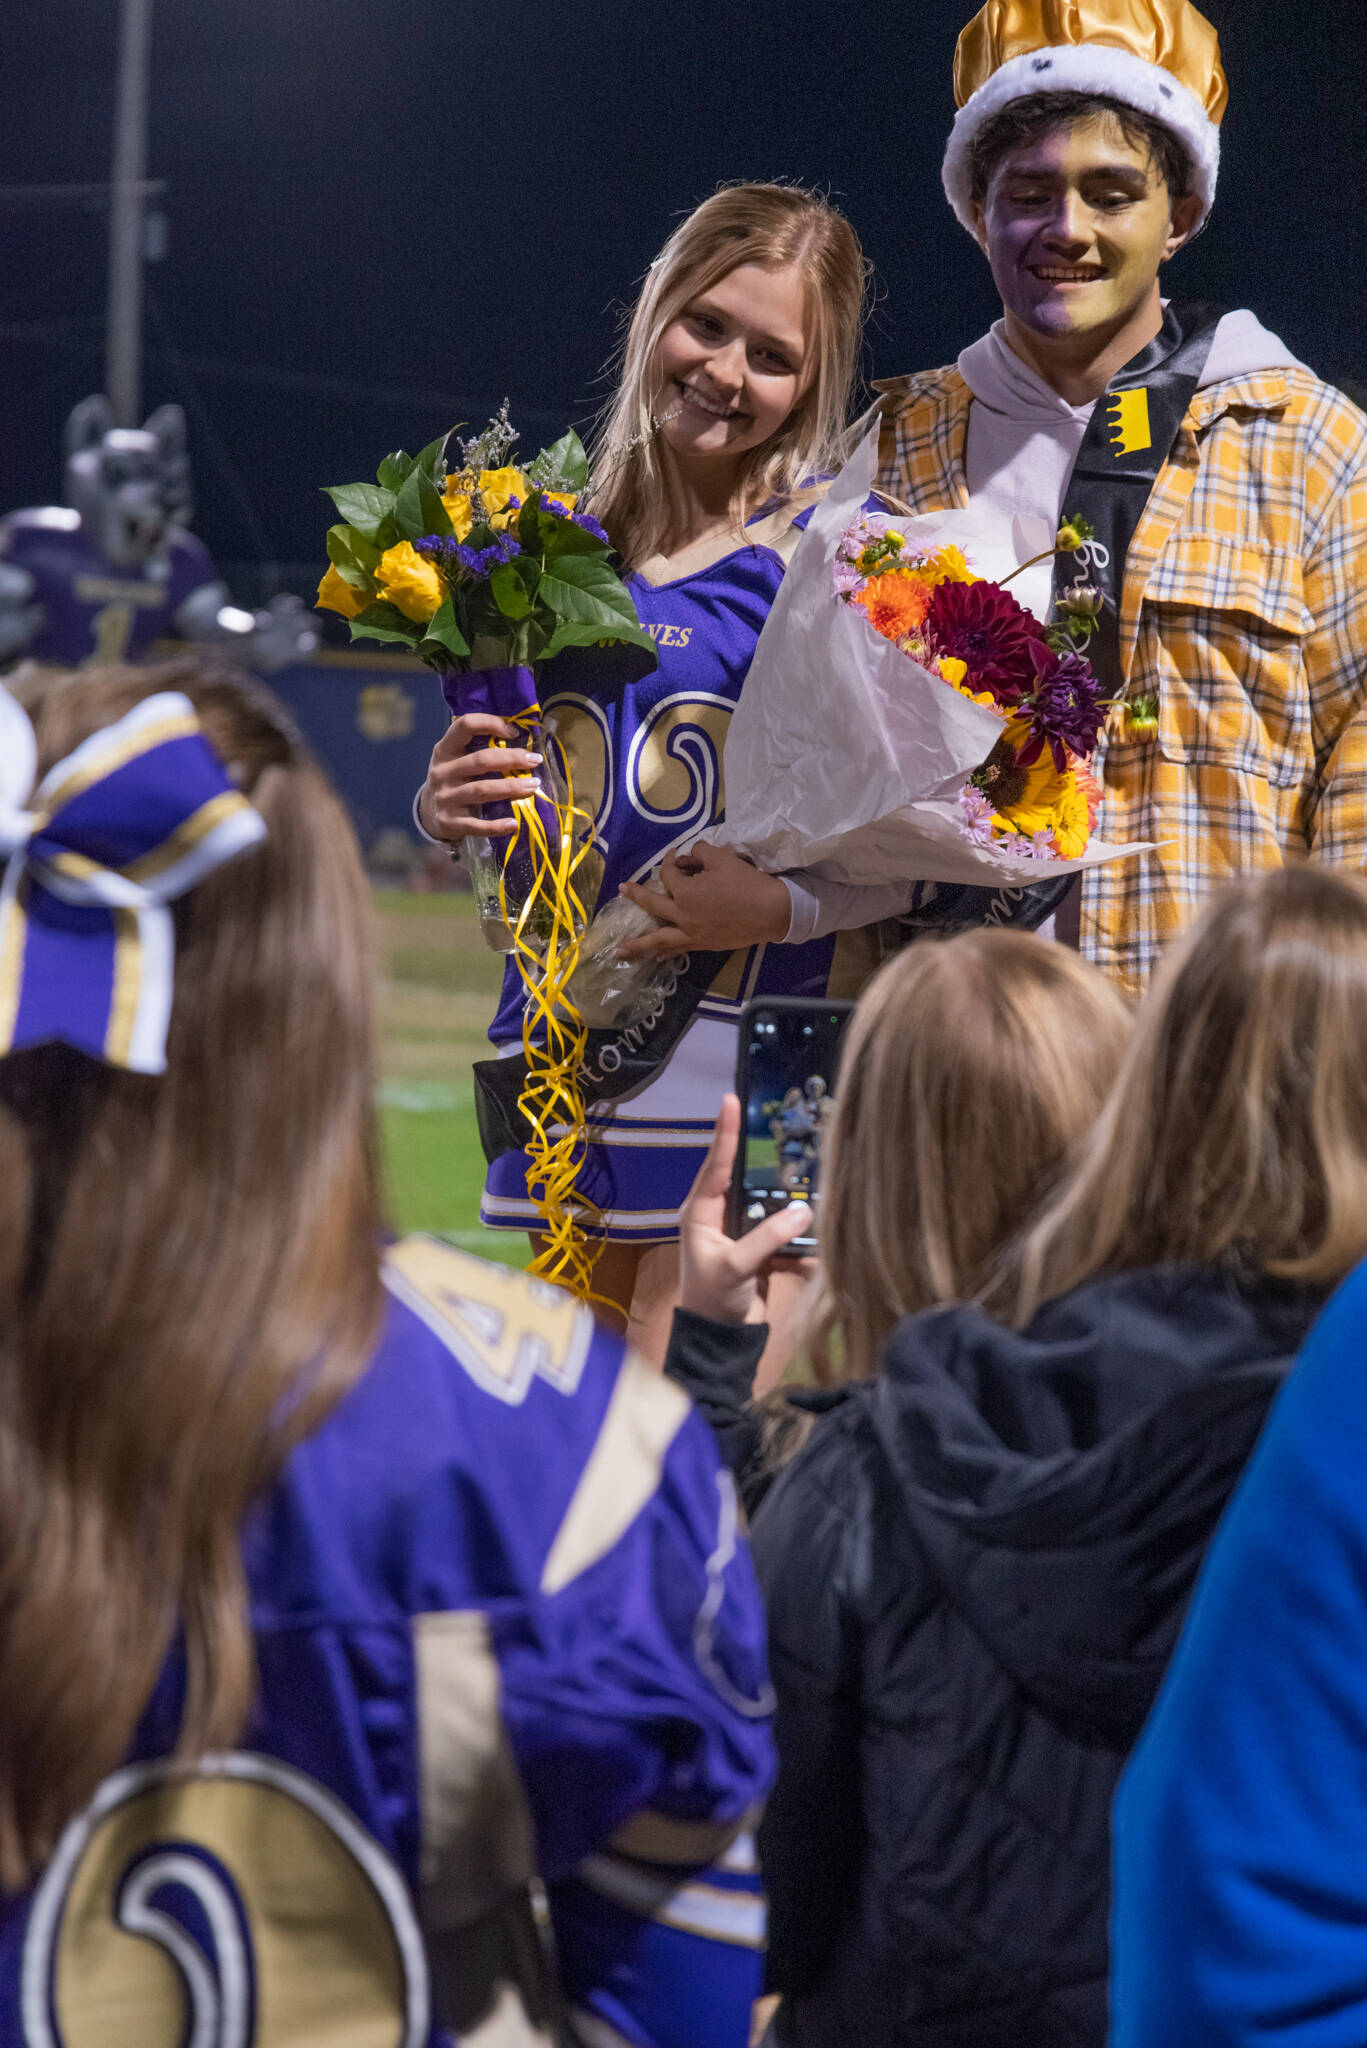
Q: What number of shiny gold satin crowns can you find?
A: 1